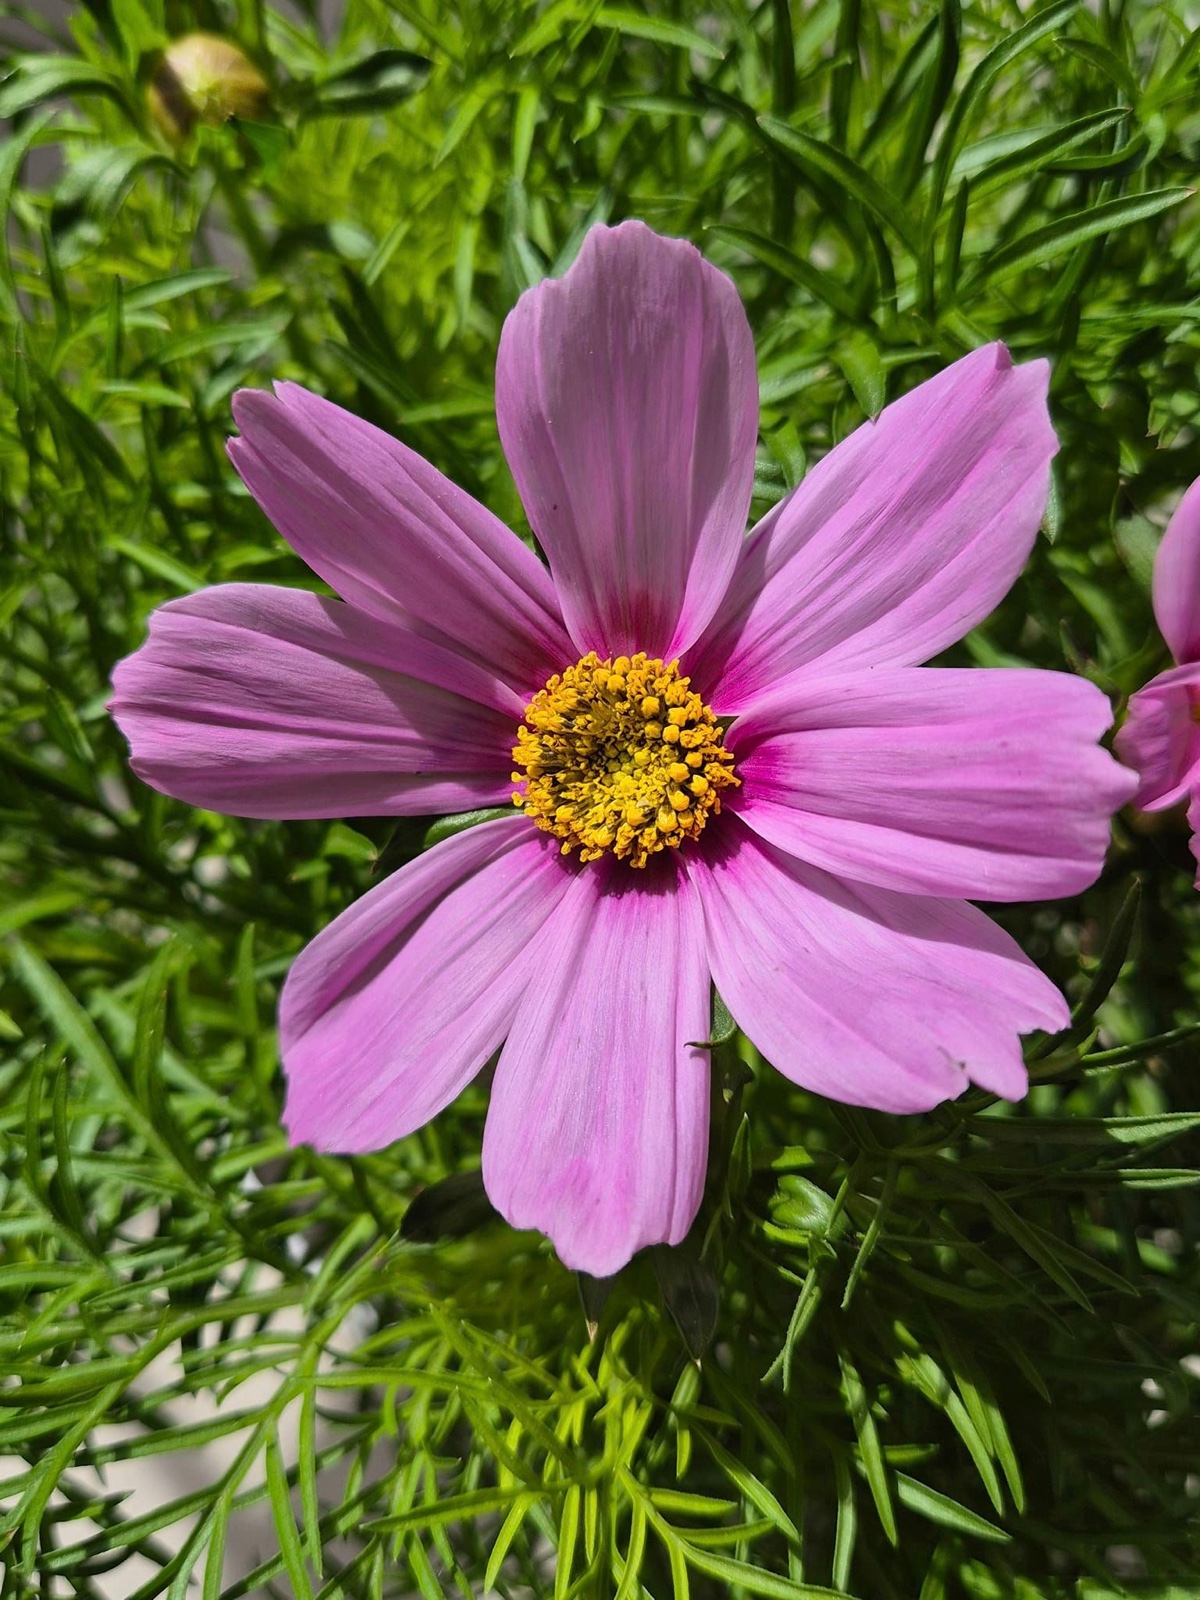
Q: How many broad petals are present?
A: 8